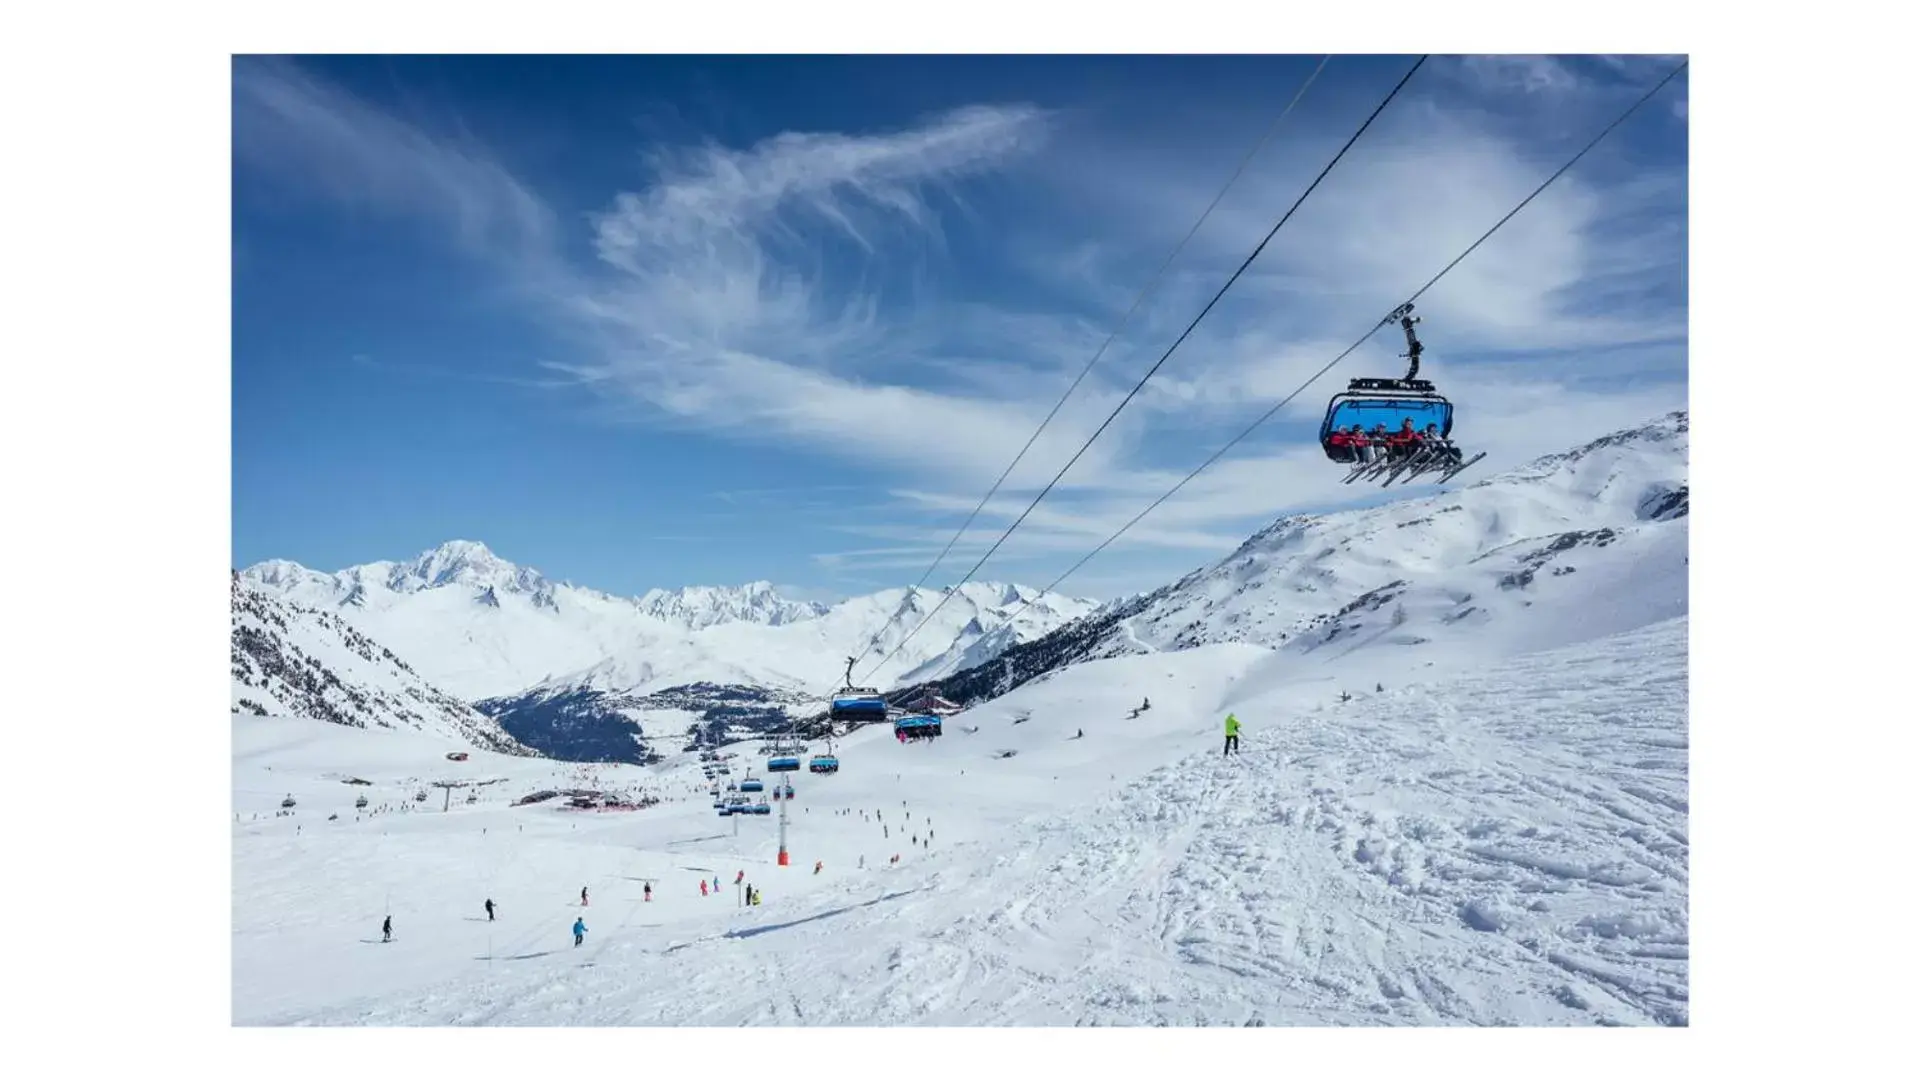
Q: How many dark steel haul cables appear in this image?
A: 3